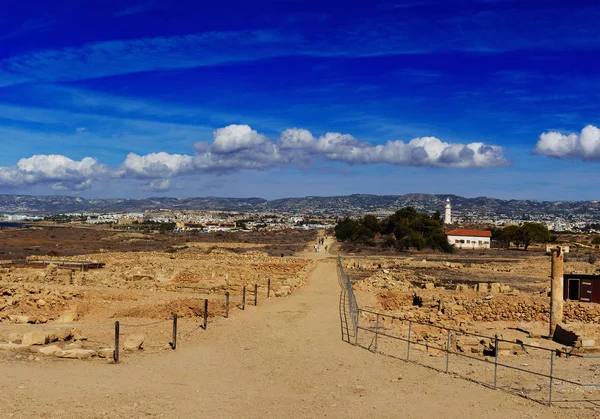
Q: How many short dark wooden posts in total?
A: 7